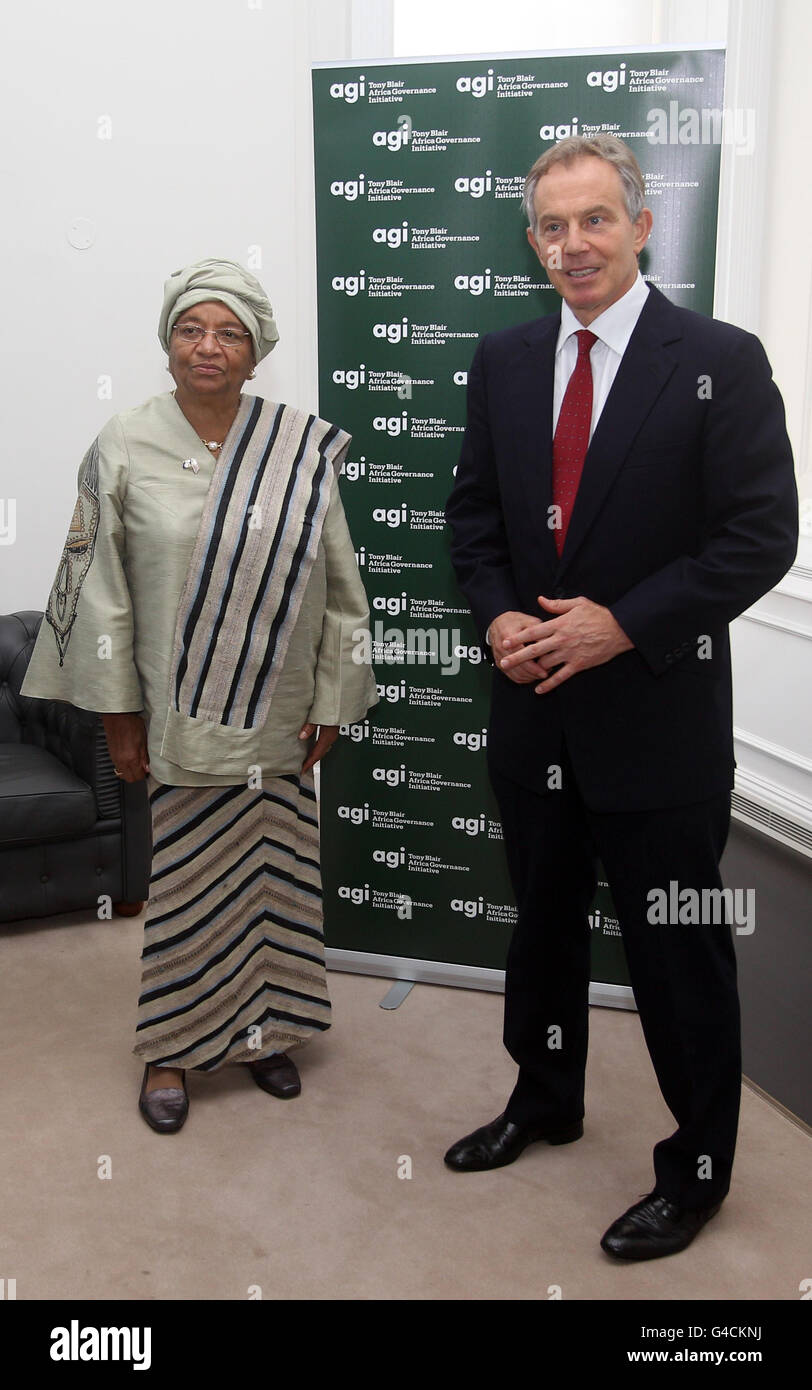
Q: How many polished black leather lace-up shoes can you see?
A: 2